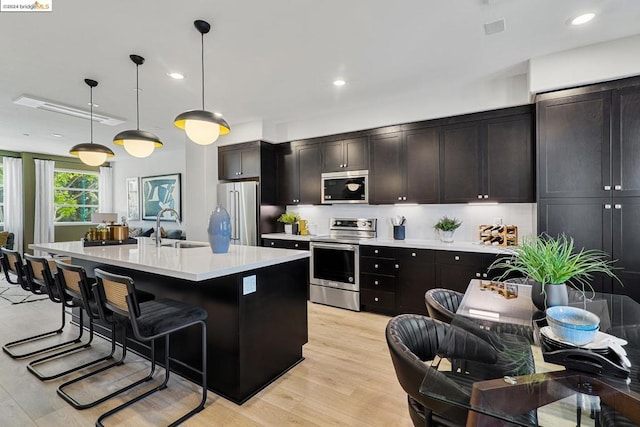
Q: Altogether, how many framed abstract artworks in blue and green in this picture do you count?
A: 1